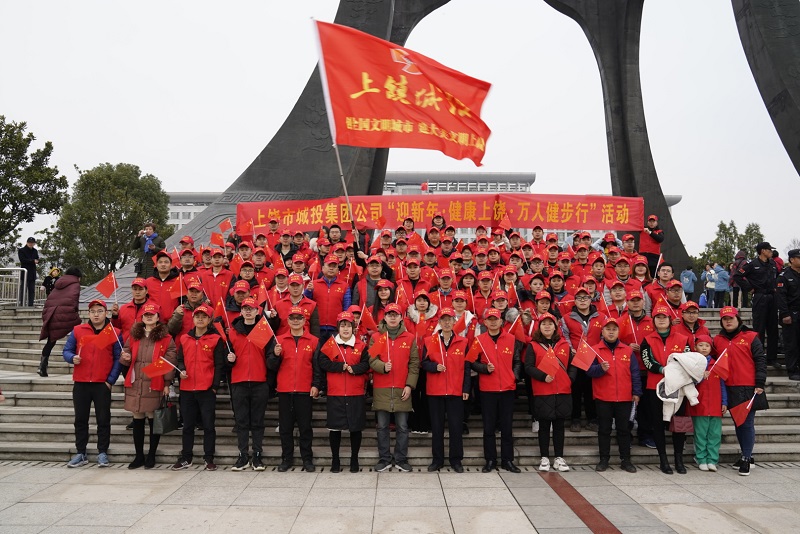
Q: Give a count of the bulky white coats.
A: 1